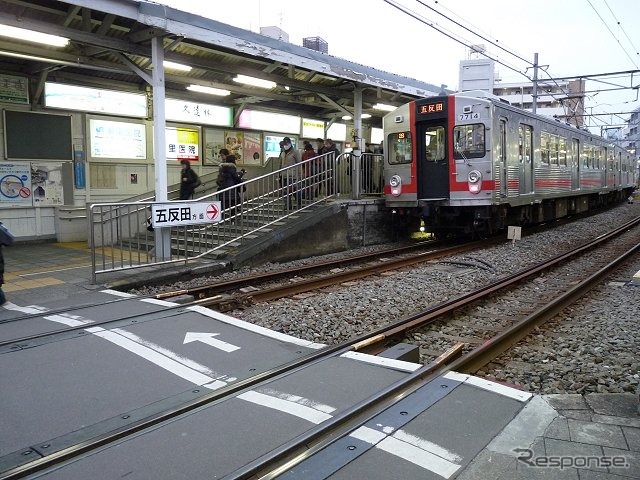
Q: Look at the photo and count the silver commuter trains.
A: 1